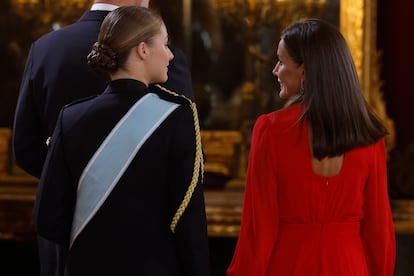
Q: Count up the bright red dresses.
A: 1